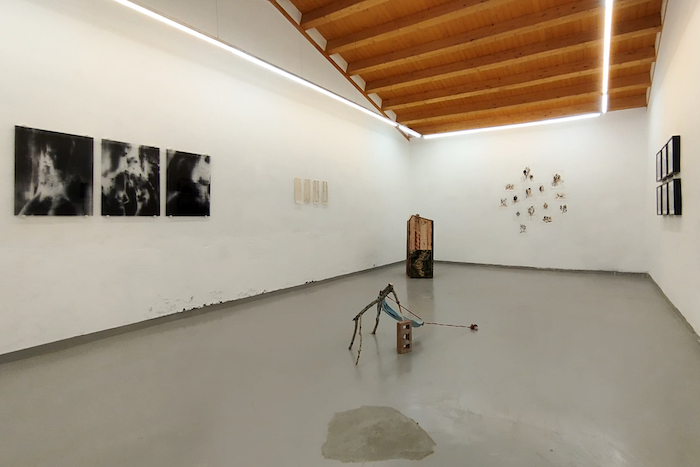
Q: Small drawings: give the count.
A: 14